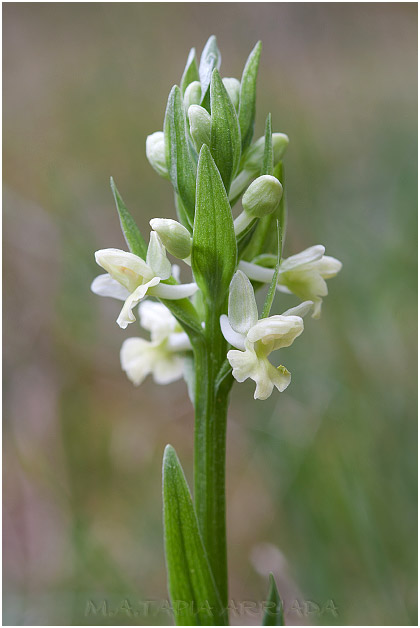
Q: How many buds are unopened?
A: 7